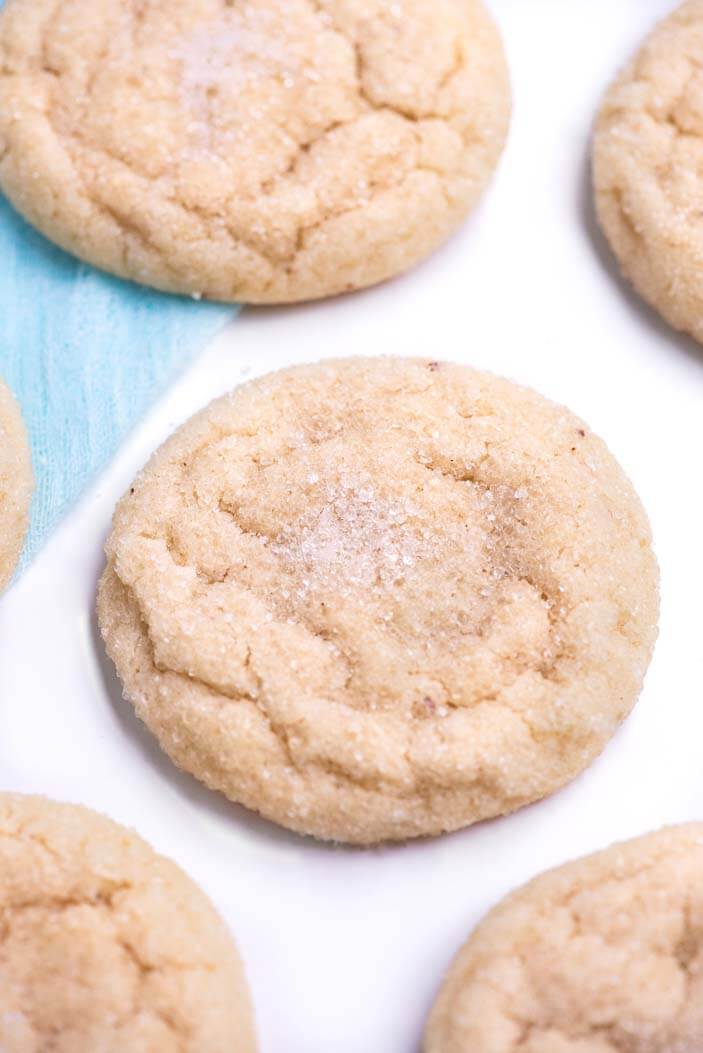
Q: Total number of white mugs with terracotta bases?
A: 0